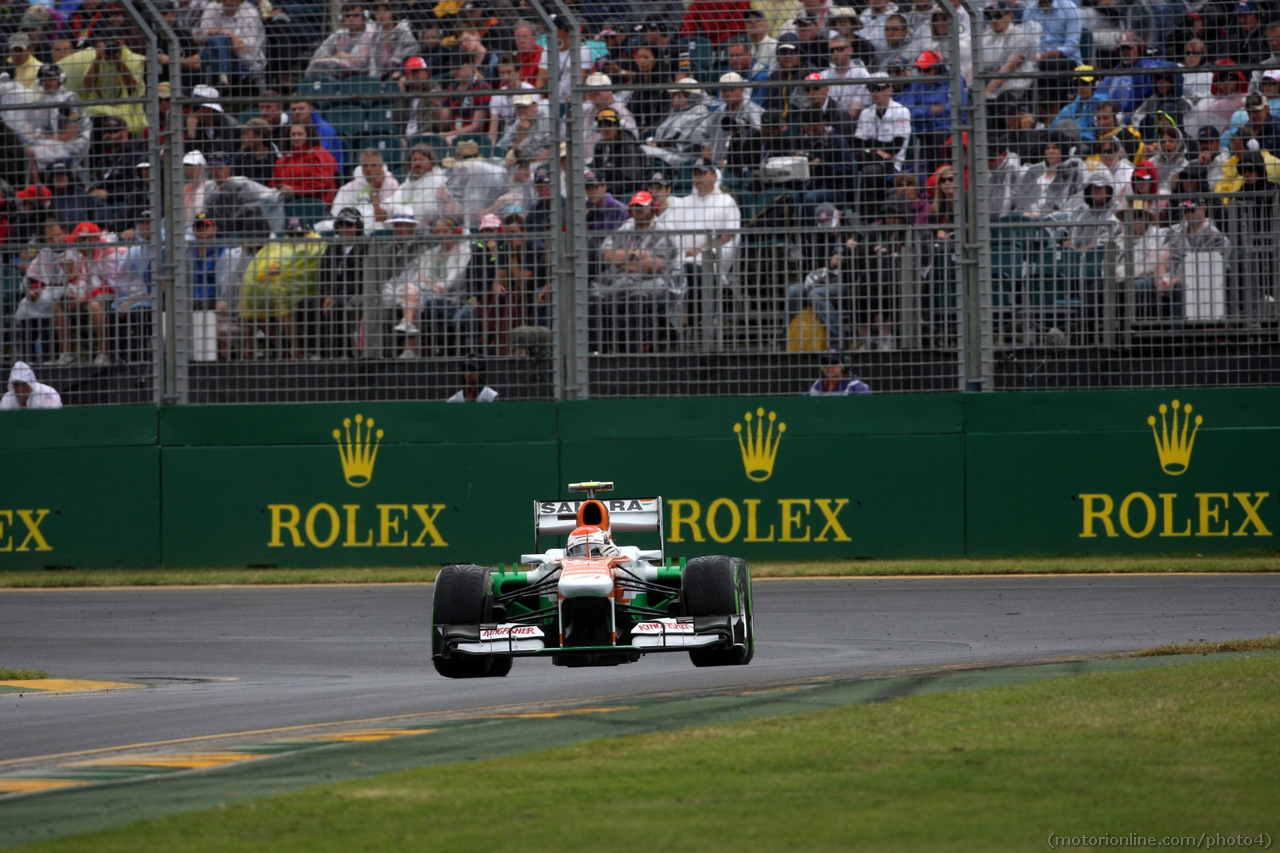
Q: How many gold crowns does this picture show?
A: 3